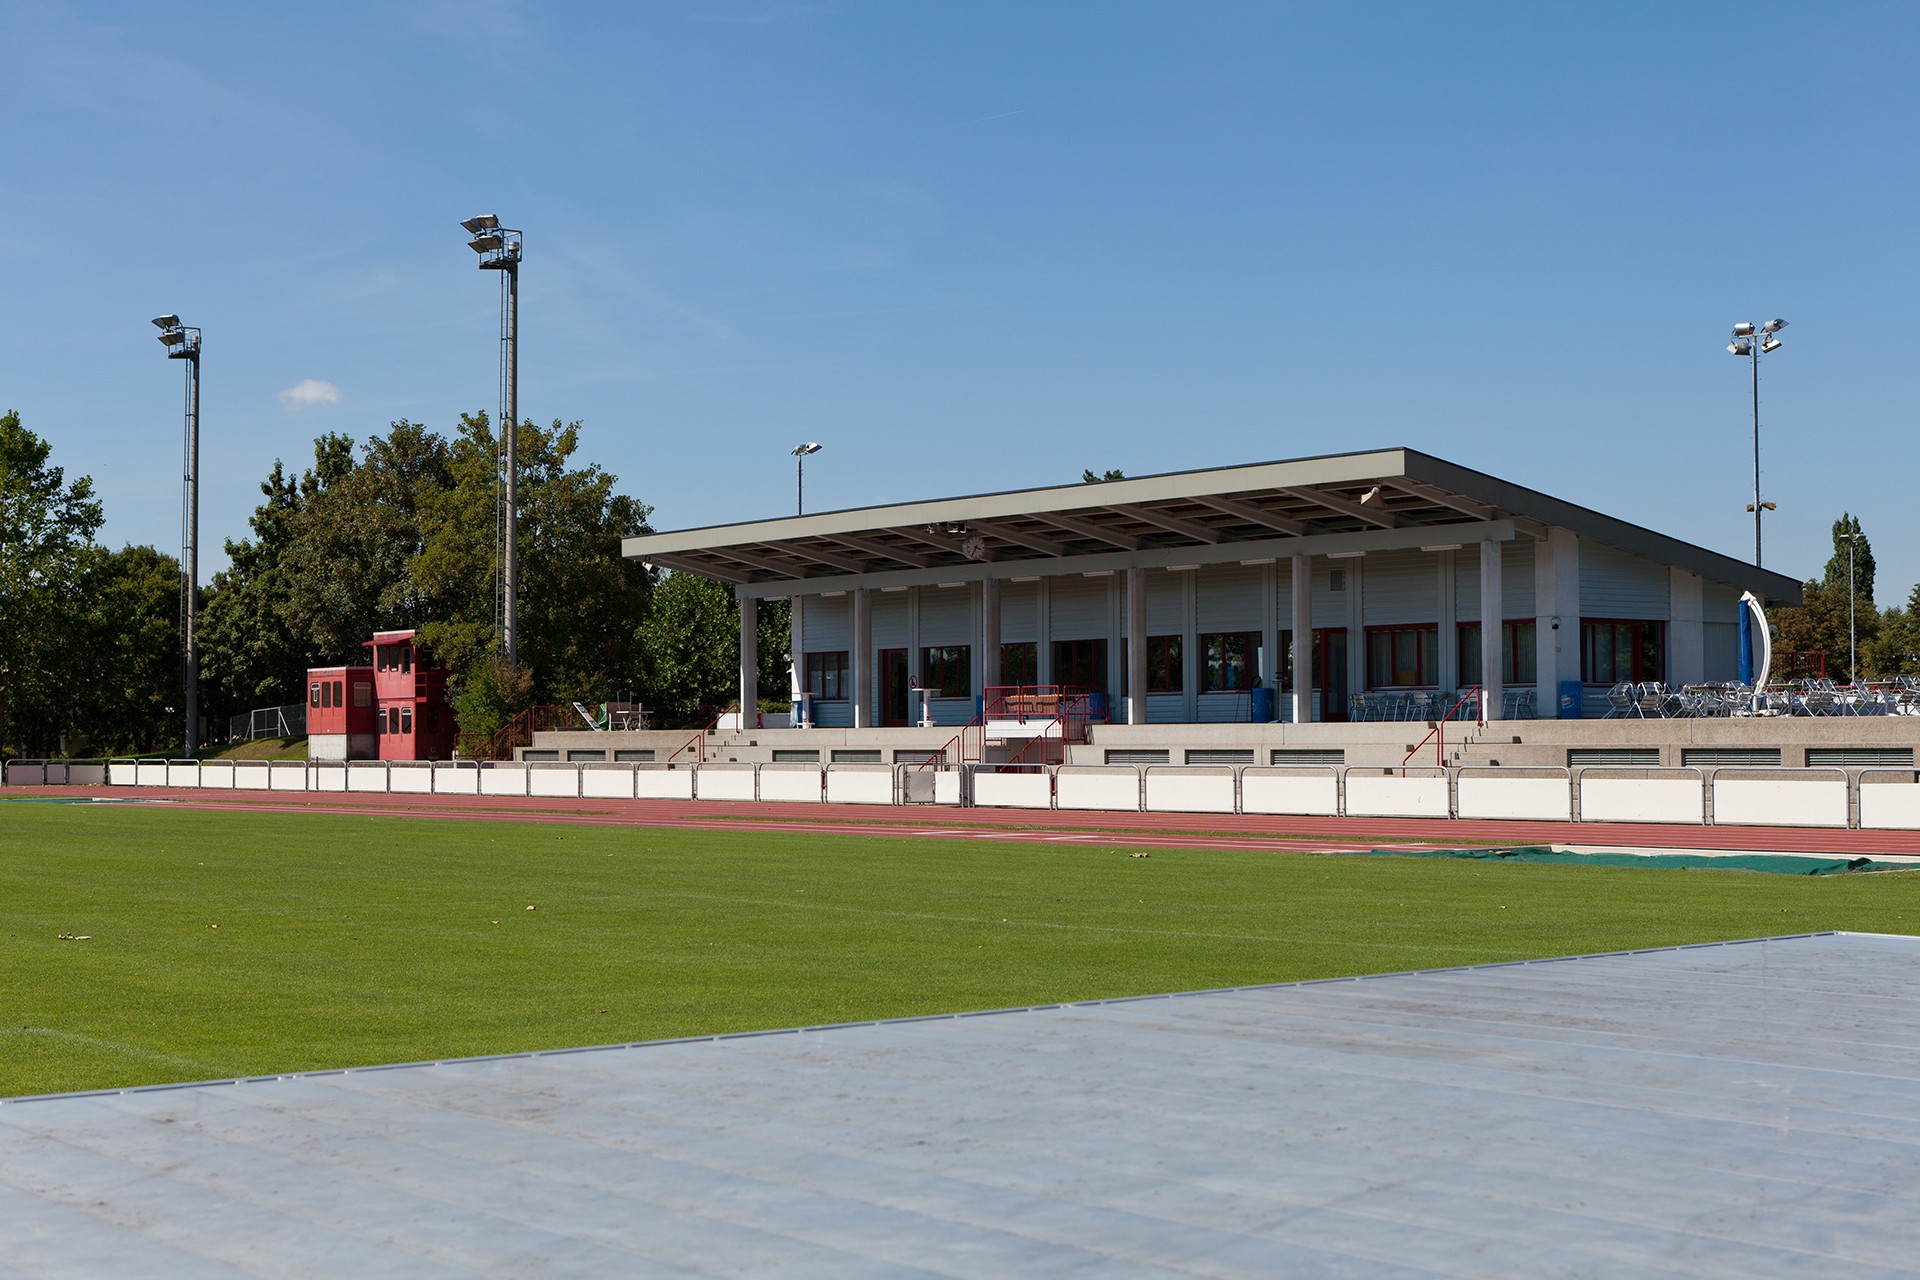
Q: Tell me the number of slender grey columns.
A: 6